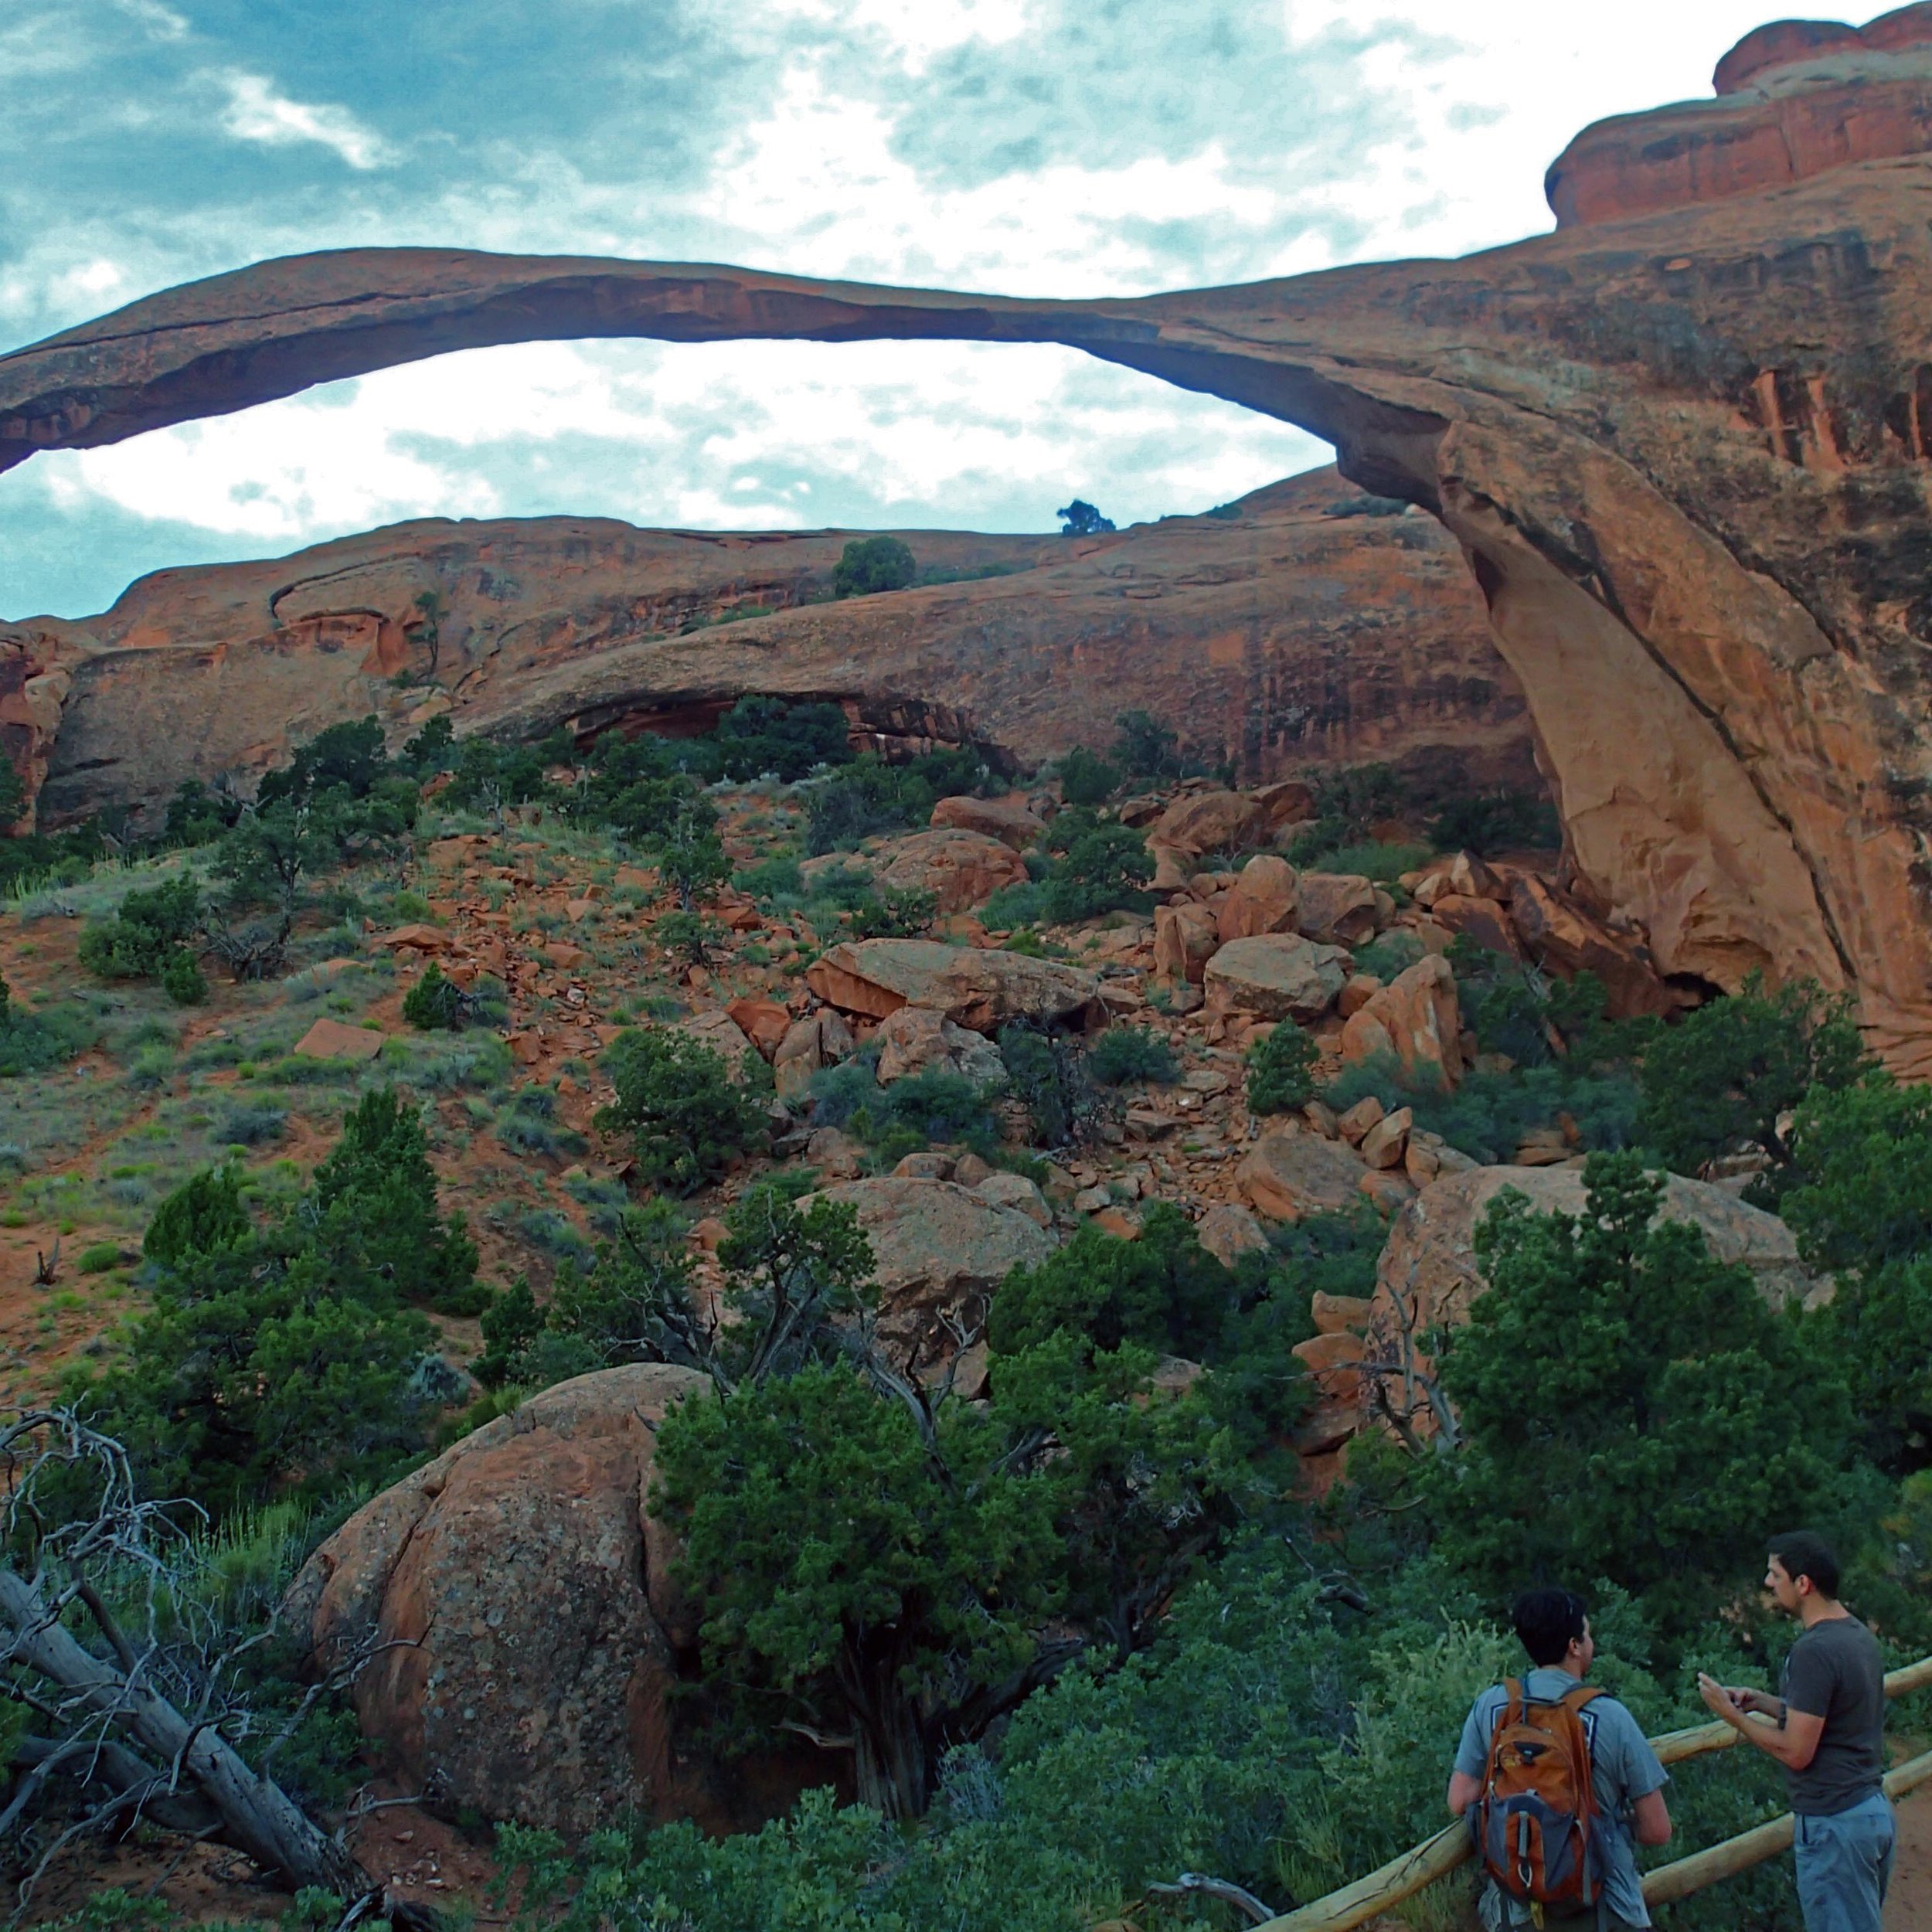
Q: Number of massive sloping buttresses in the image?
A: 1